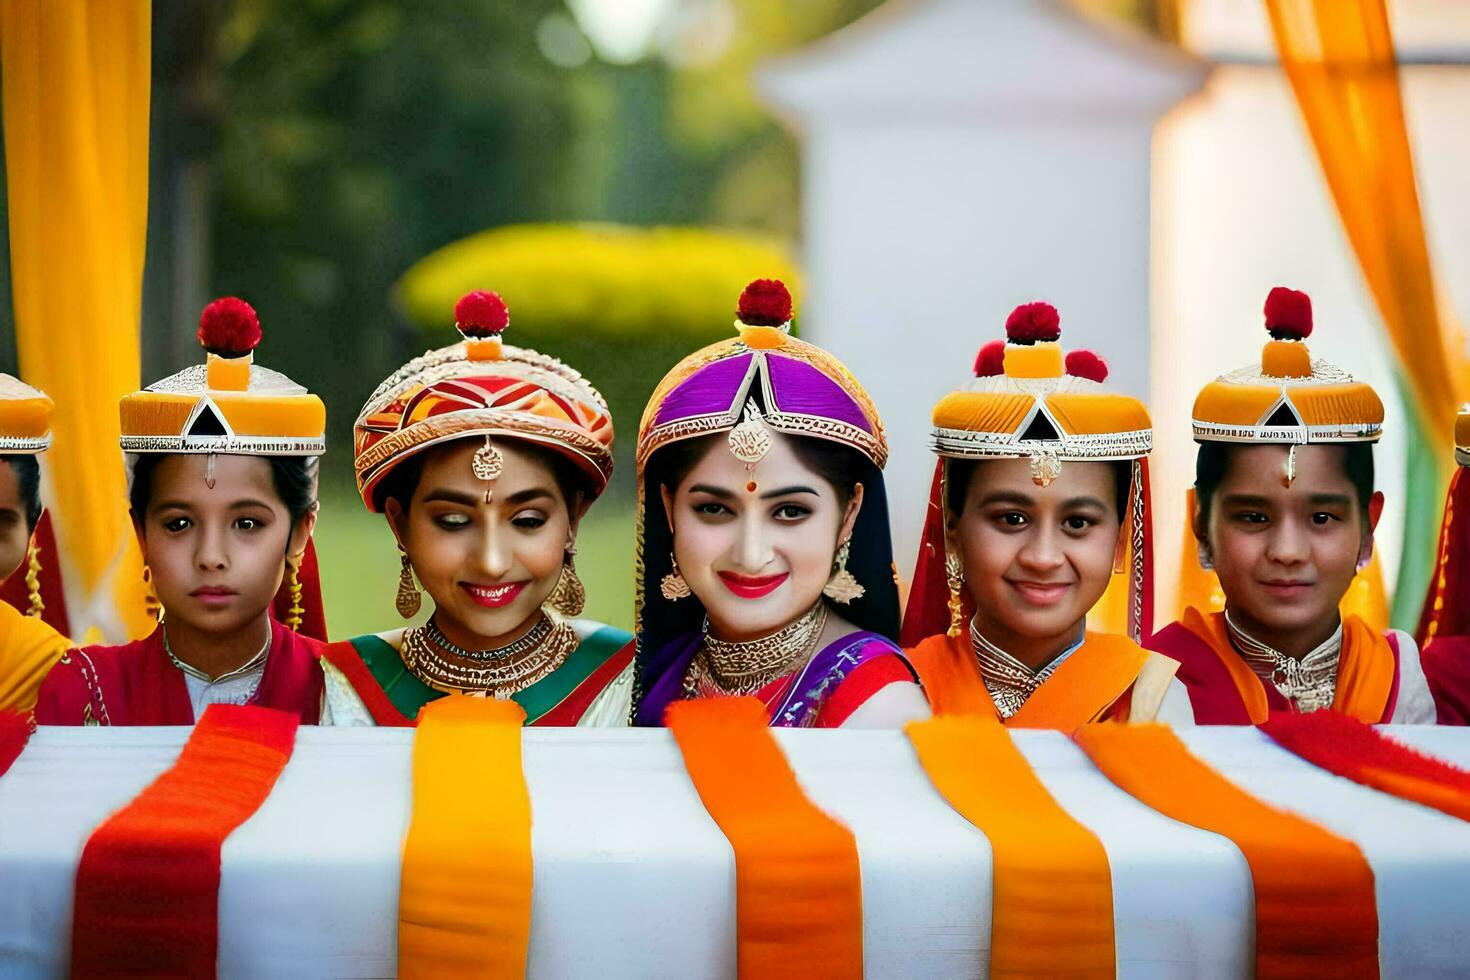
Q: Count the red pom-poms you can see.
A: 7